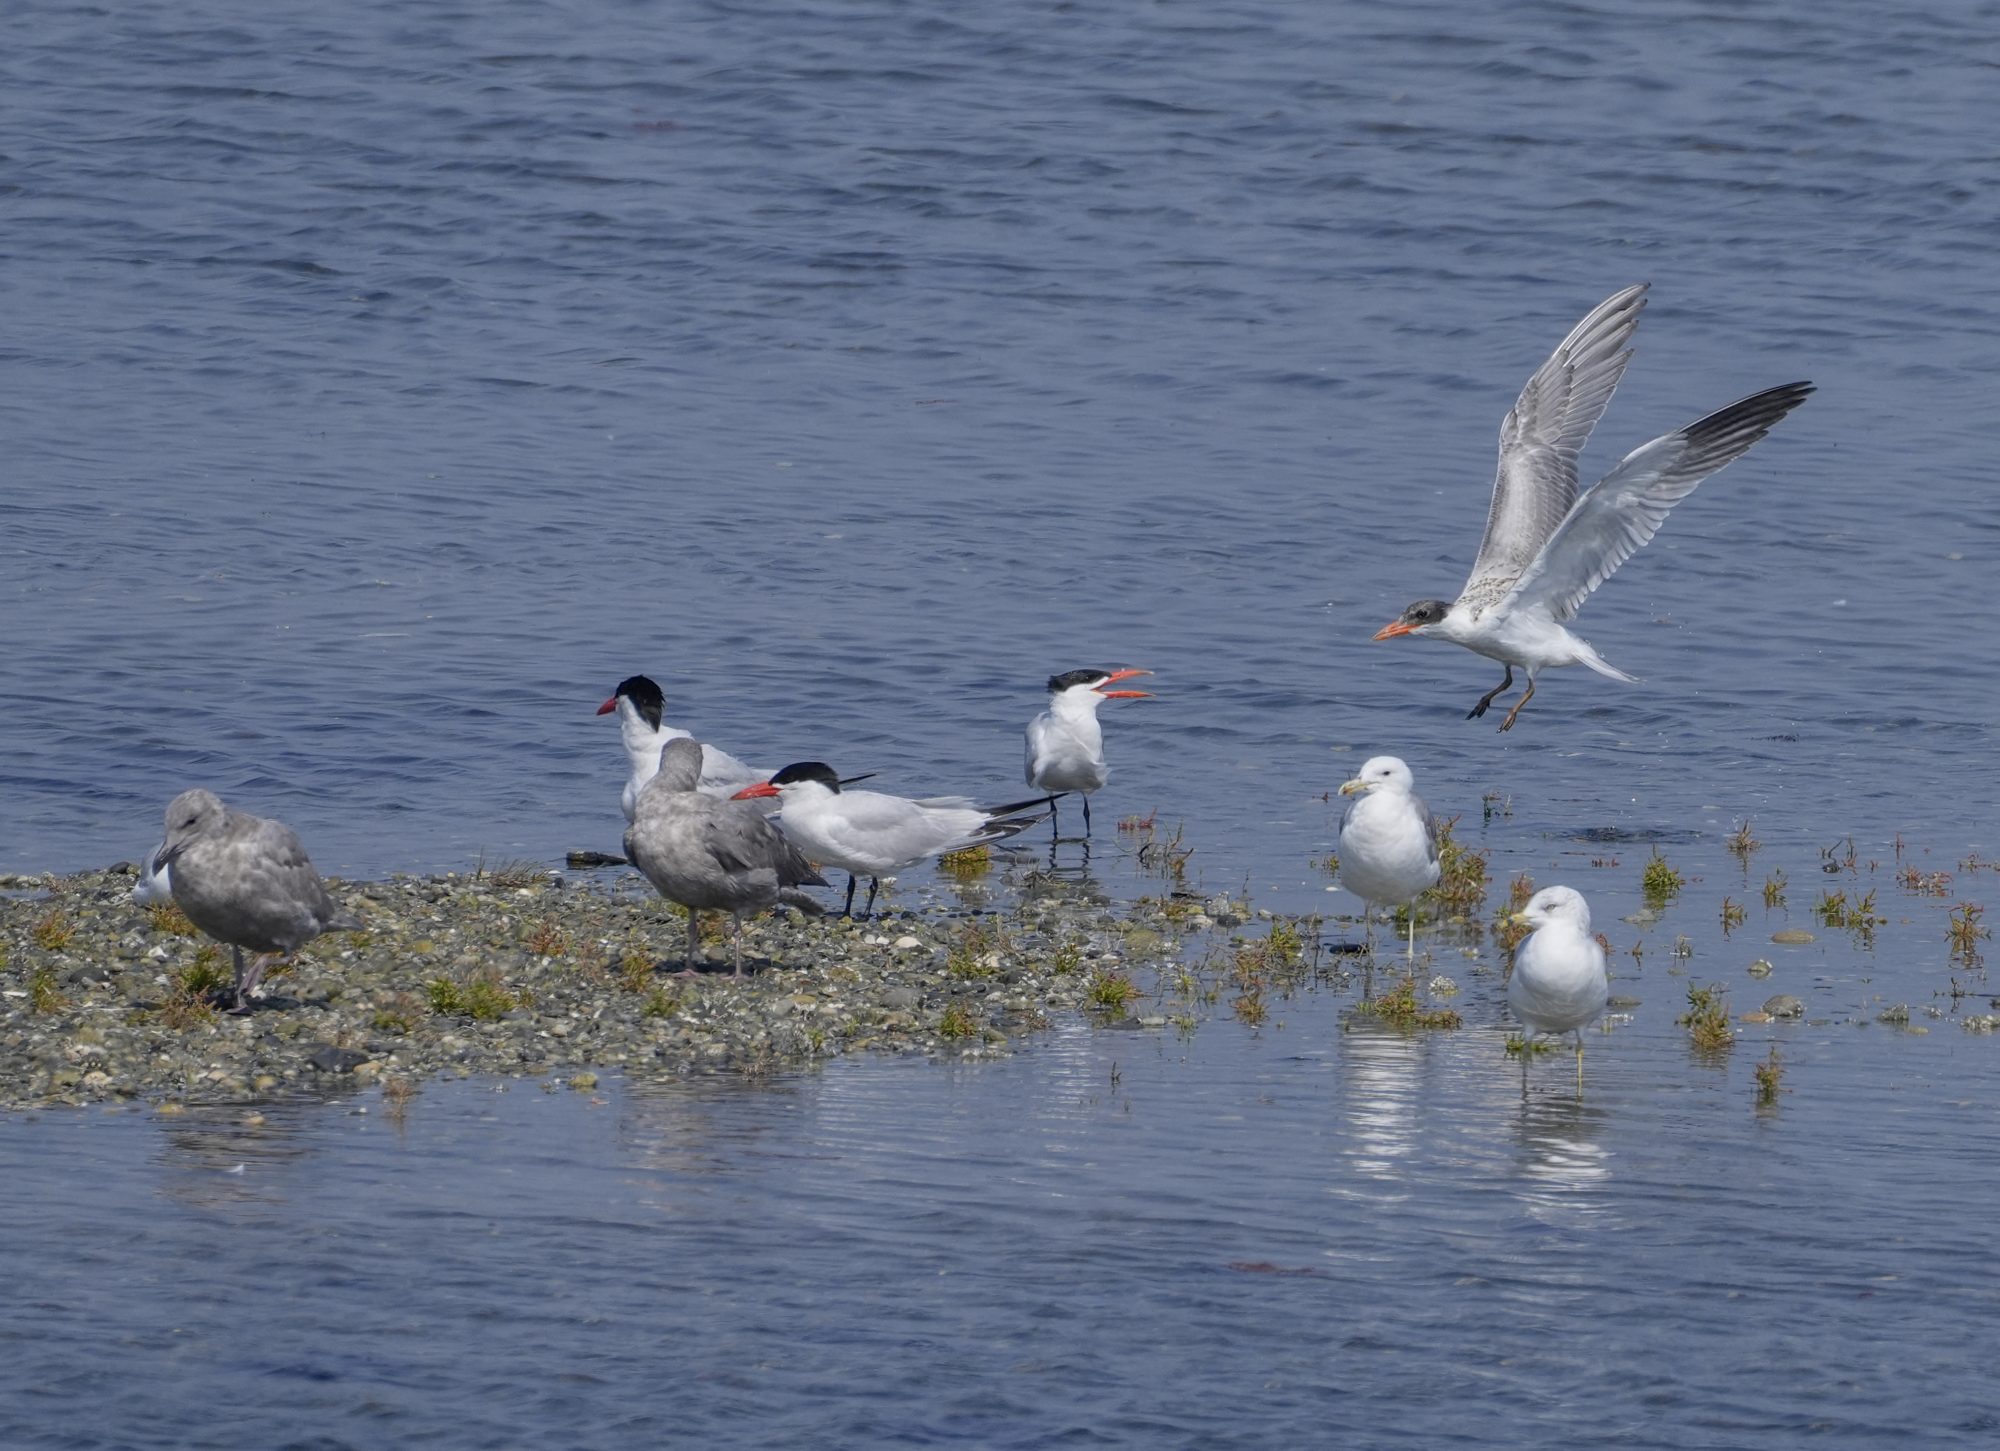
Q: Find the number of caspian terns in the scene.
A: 4